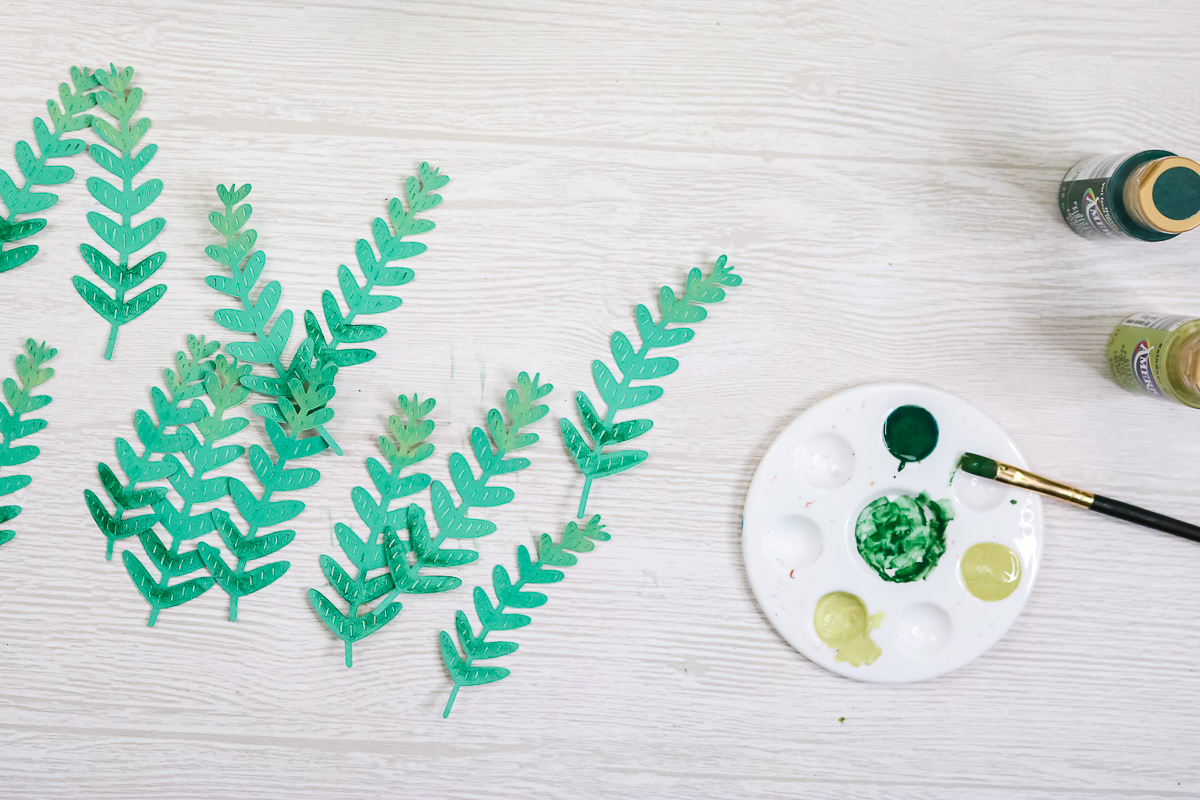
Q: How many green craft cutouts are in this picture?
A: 12